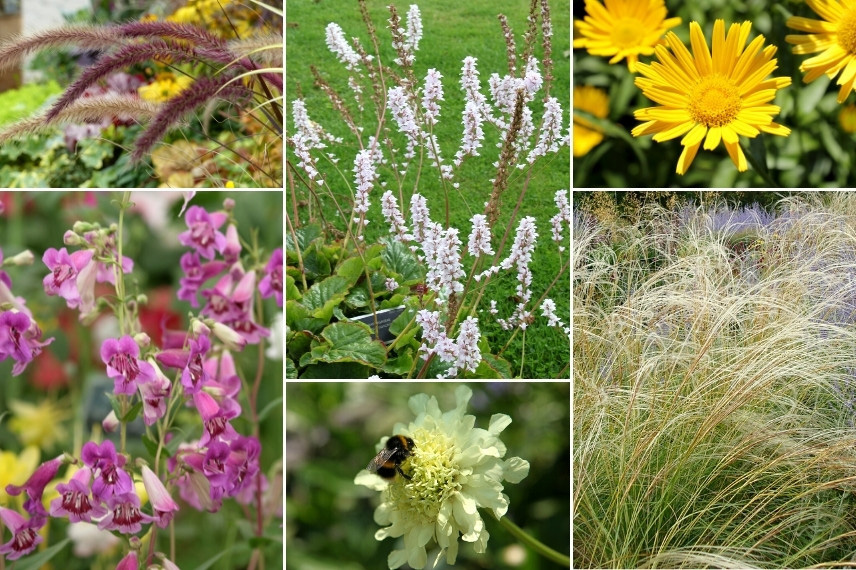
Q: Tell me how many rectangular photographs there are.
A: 6